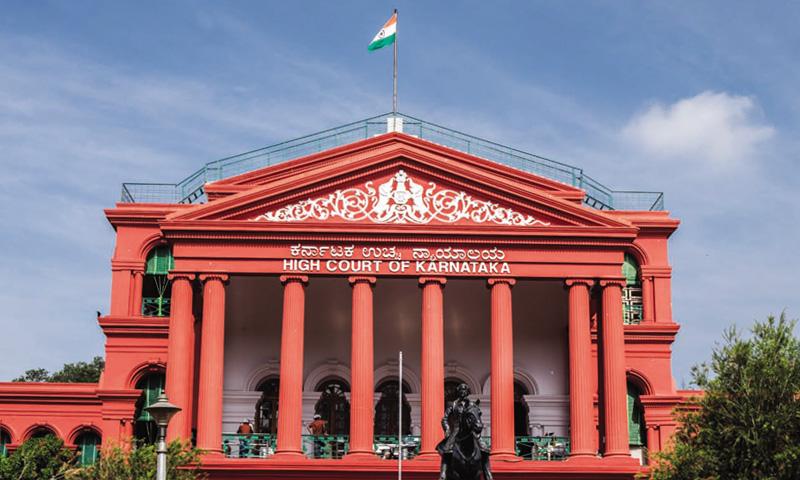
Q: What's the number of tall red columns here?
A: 8